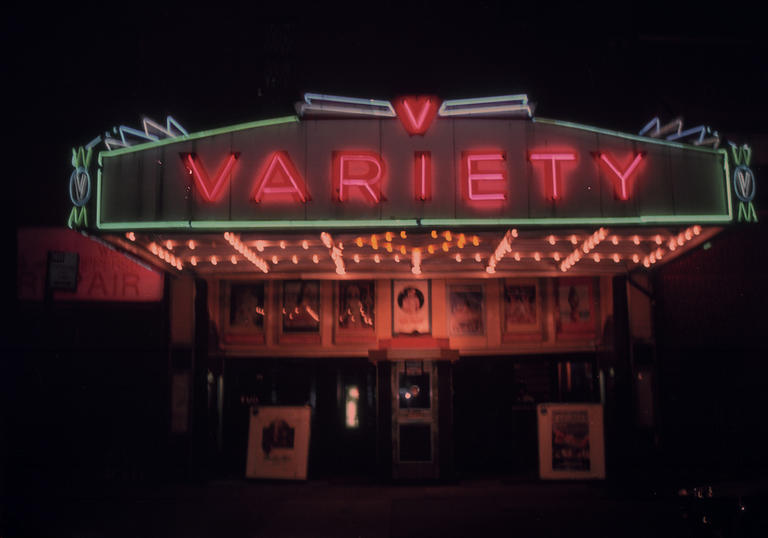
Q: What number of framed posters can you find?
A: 9